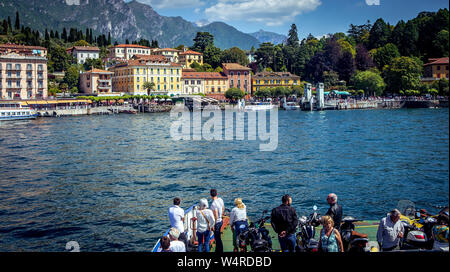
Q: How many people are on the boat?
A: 10